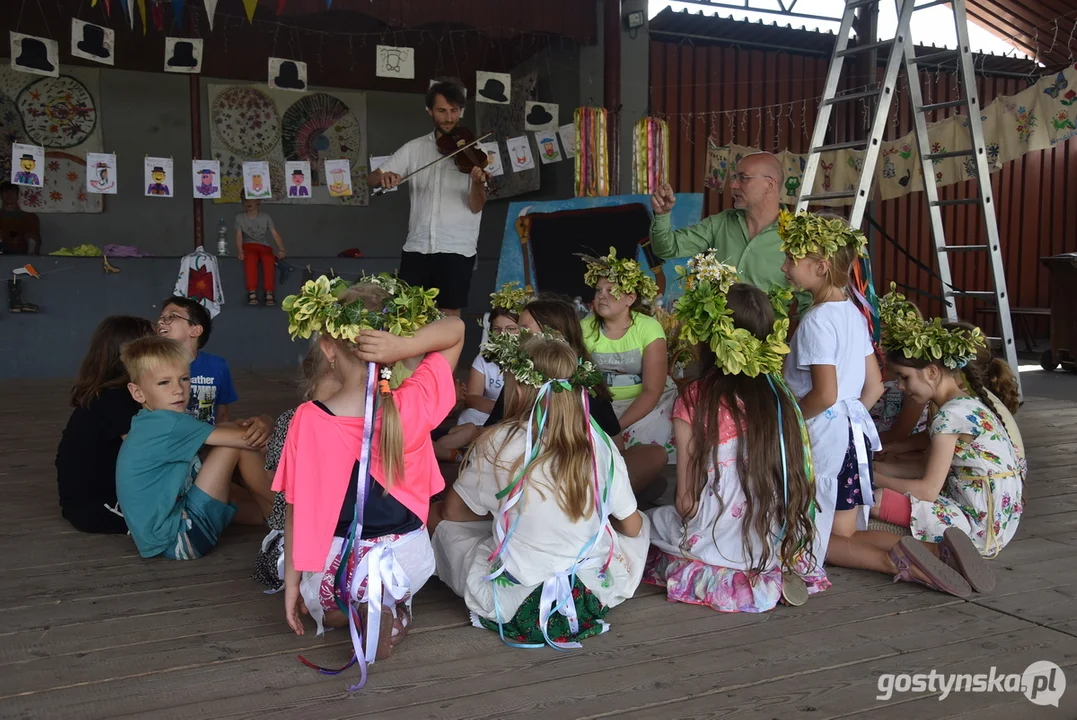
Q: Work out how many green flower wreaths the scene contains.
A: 8